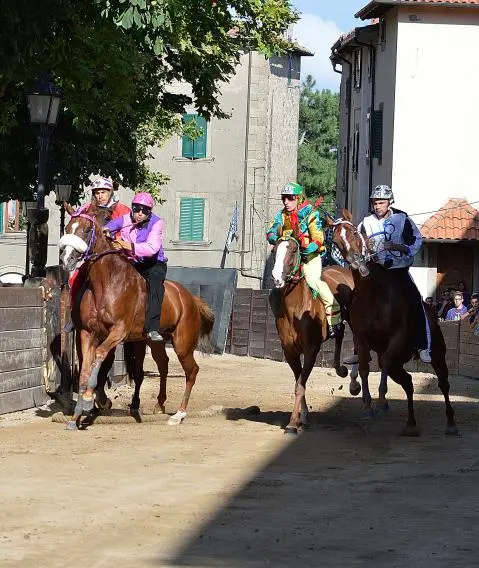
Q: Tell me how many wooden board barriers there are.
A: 2